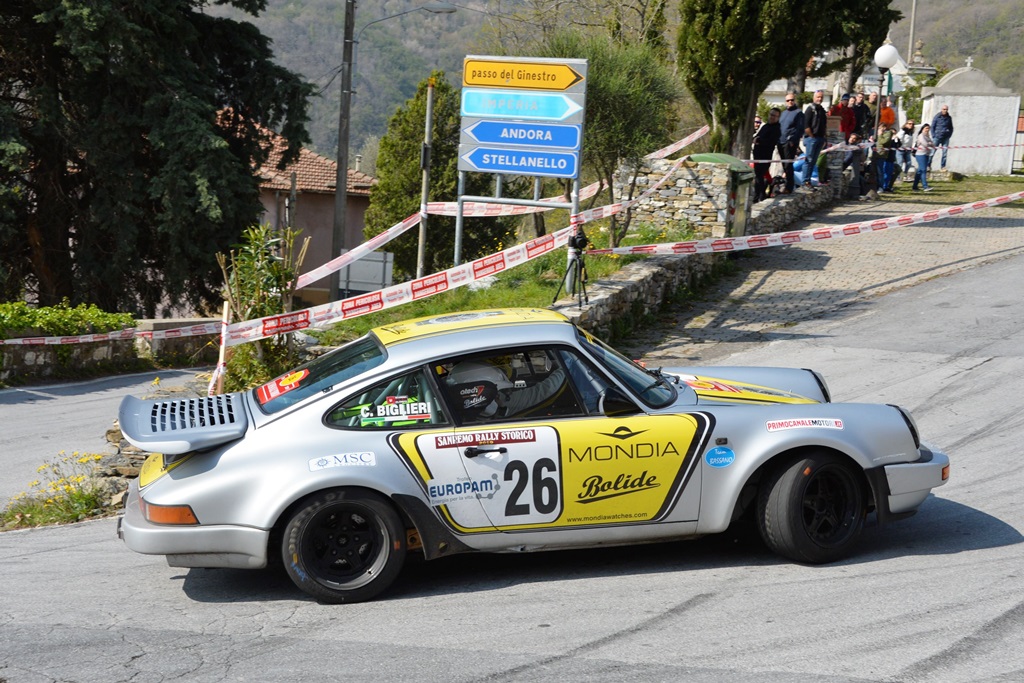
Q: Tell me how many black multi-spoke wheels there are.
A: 2